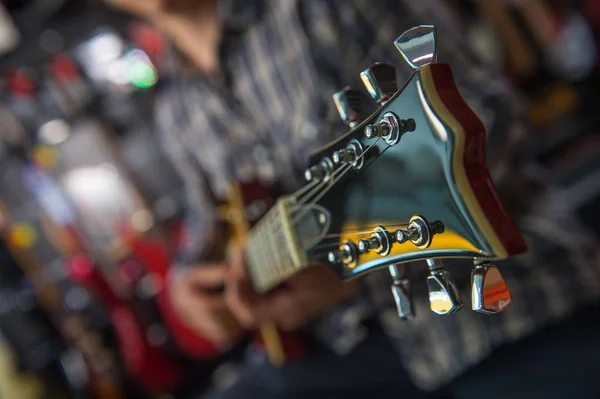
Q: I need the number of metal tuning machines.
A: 6